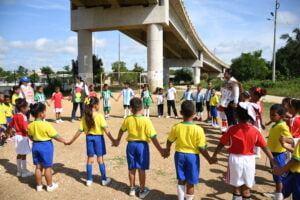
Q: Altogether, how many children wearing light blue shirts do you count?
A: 4